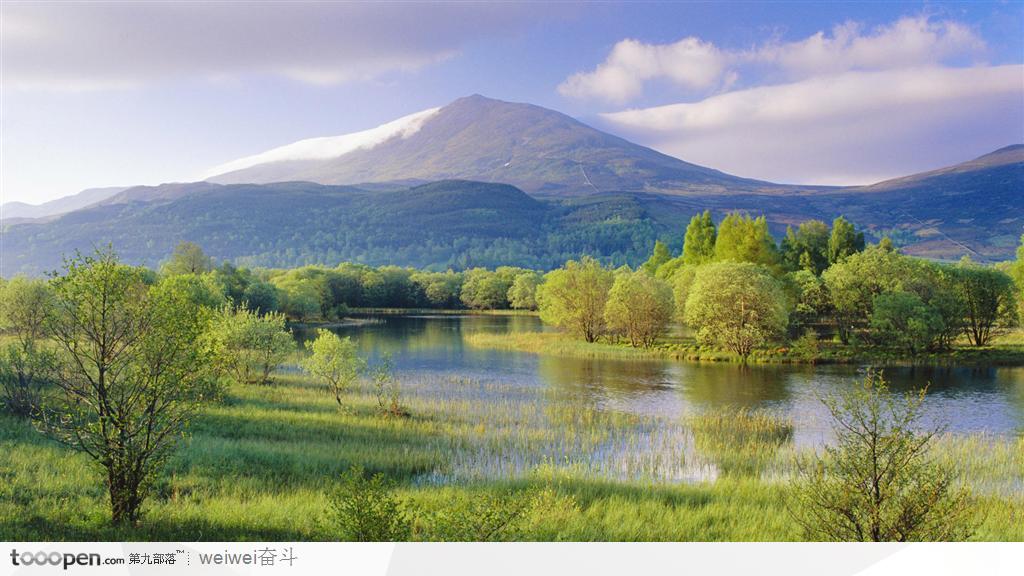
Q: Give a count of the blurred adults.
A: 0